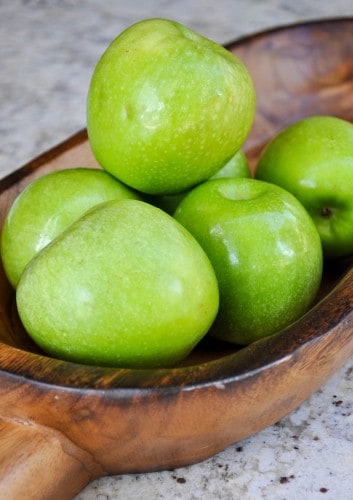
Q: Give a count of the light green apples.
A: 6